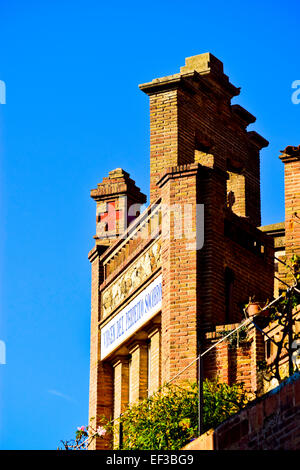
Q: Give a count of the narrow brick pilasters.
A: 3